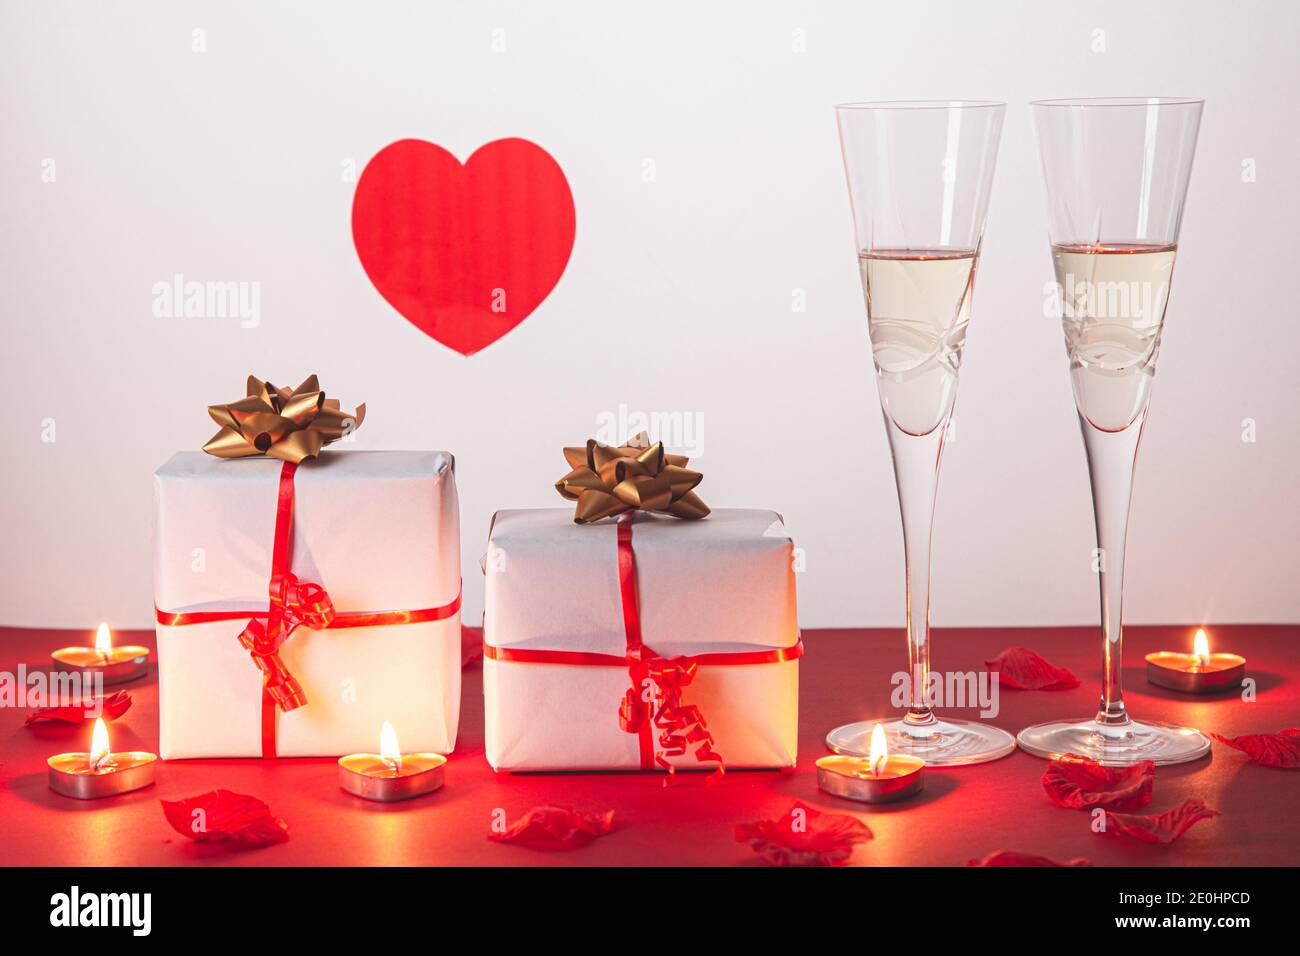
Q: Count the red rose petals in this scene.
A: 10